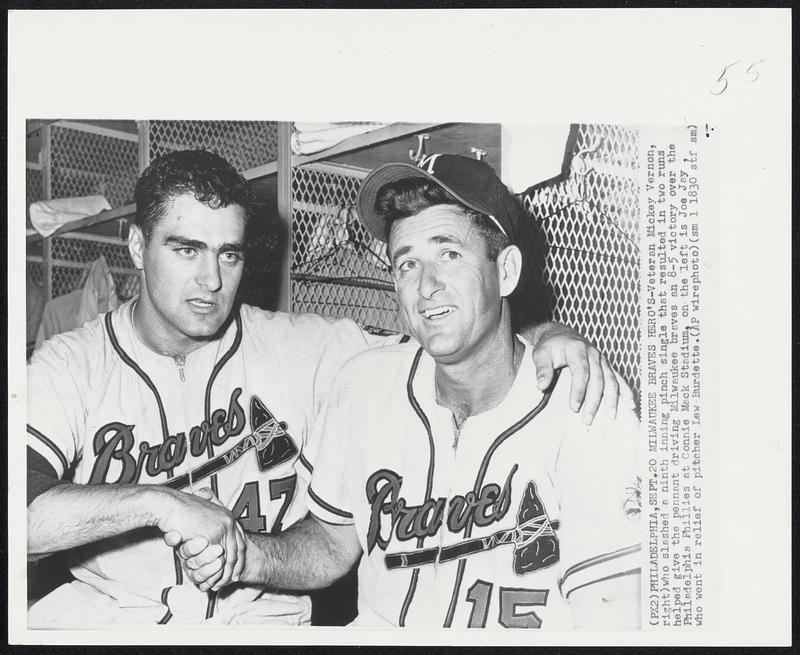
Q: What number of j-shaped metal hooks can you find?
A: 2